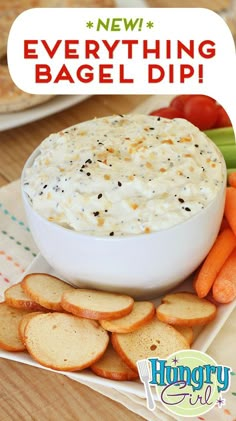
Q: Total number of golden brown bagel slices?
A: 11